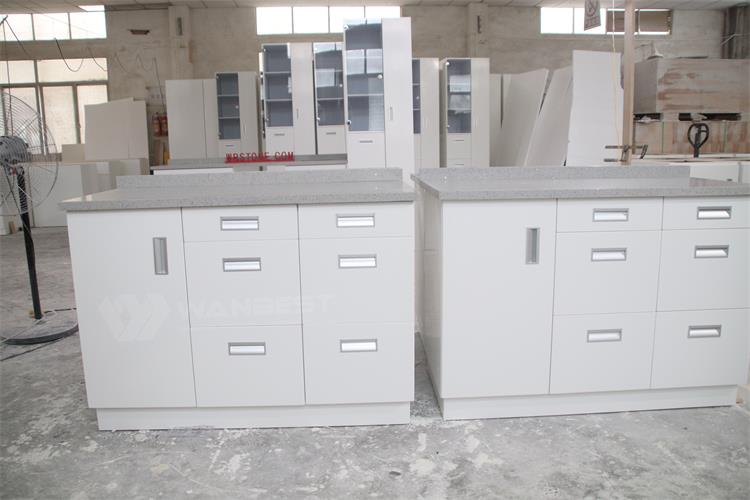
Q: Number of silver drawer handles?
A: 12